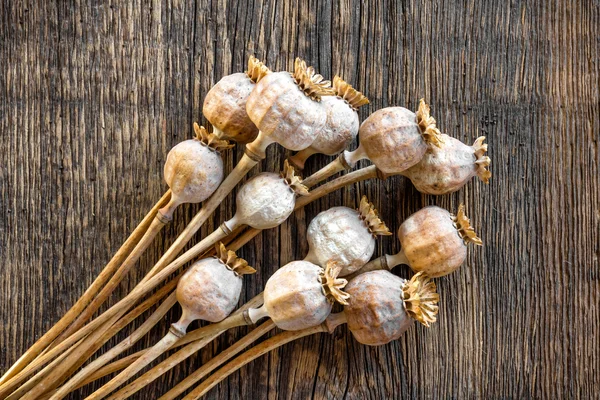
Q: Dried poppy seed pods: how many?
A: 12